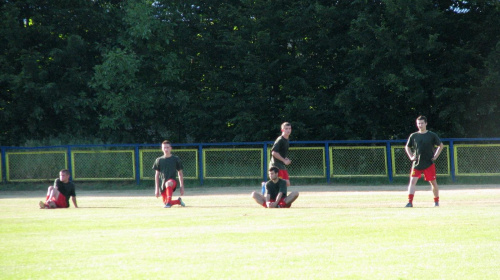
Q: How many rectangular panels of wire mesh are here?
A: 8